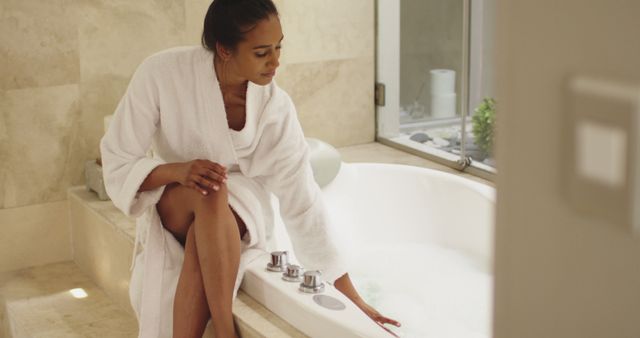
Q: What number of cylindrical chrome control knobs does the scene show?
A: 3